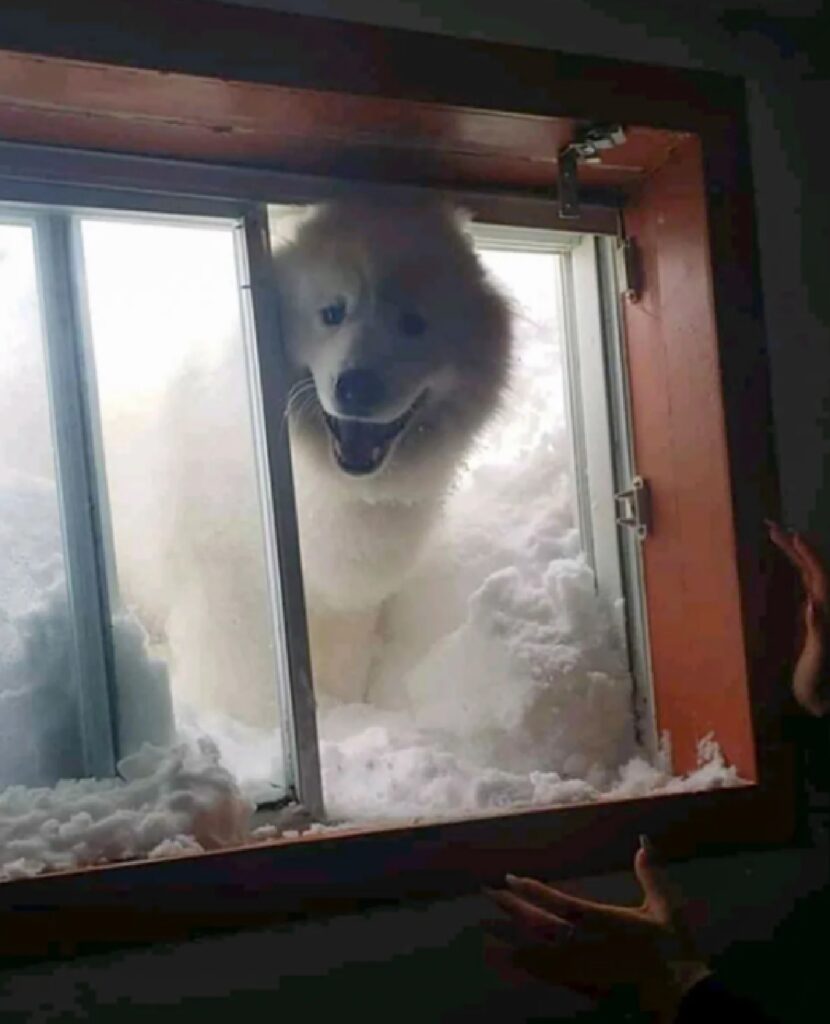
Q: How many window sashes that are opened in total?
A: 1